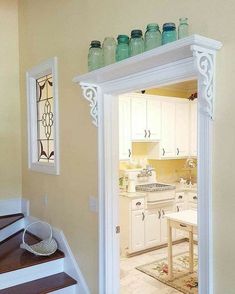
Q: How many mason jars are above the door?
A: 7